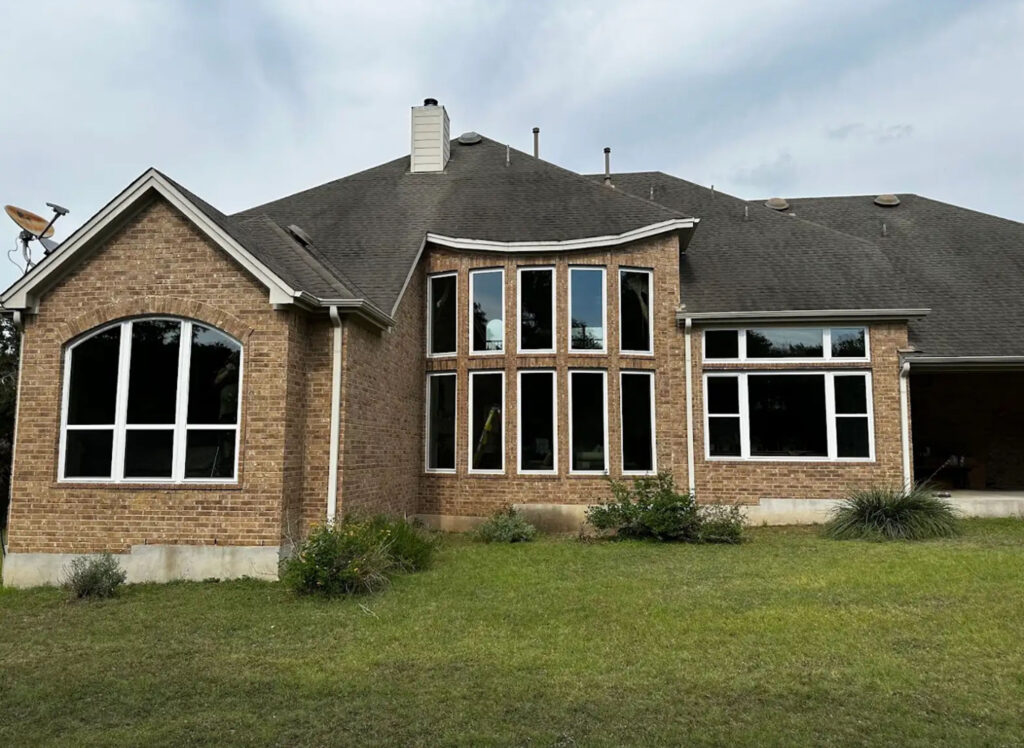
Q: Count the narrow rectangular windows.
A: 10